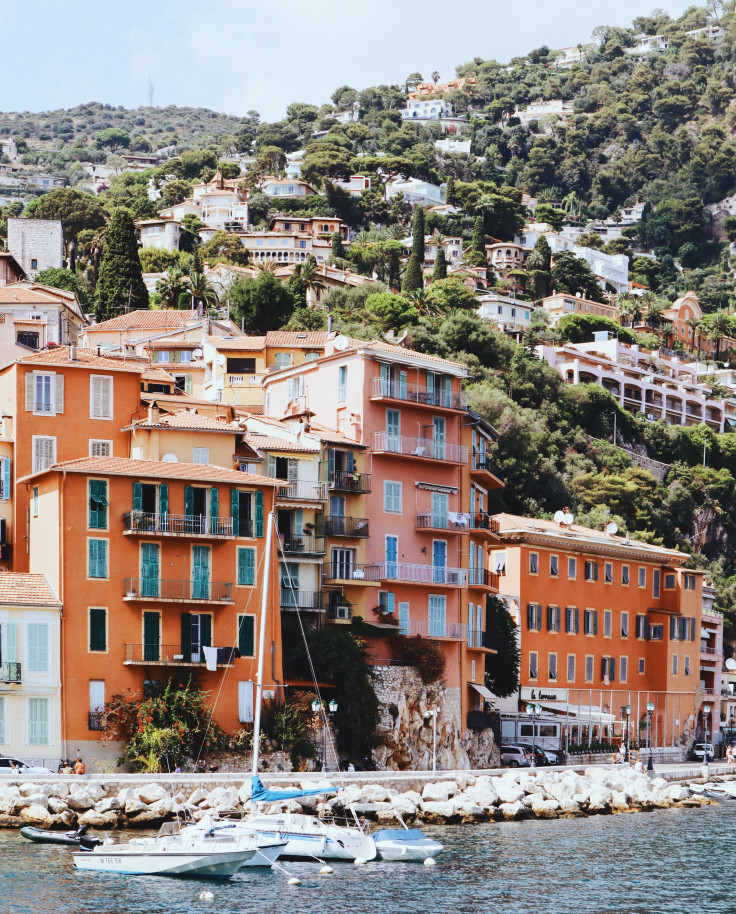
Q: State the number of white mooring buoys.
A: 5